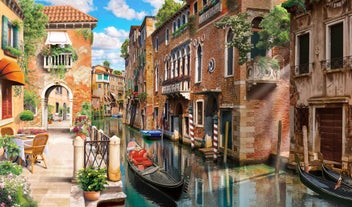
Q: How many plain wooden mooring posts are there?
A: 3